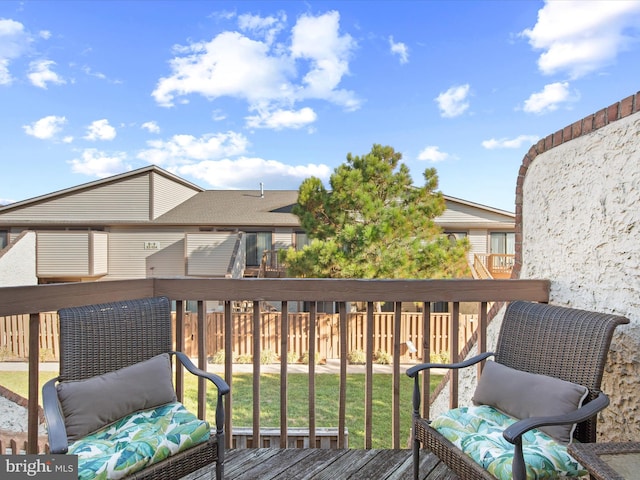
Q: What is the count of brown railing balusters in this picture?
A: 13